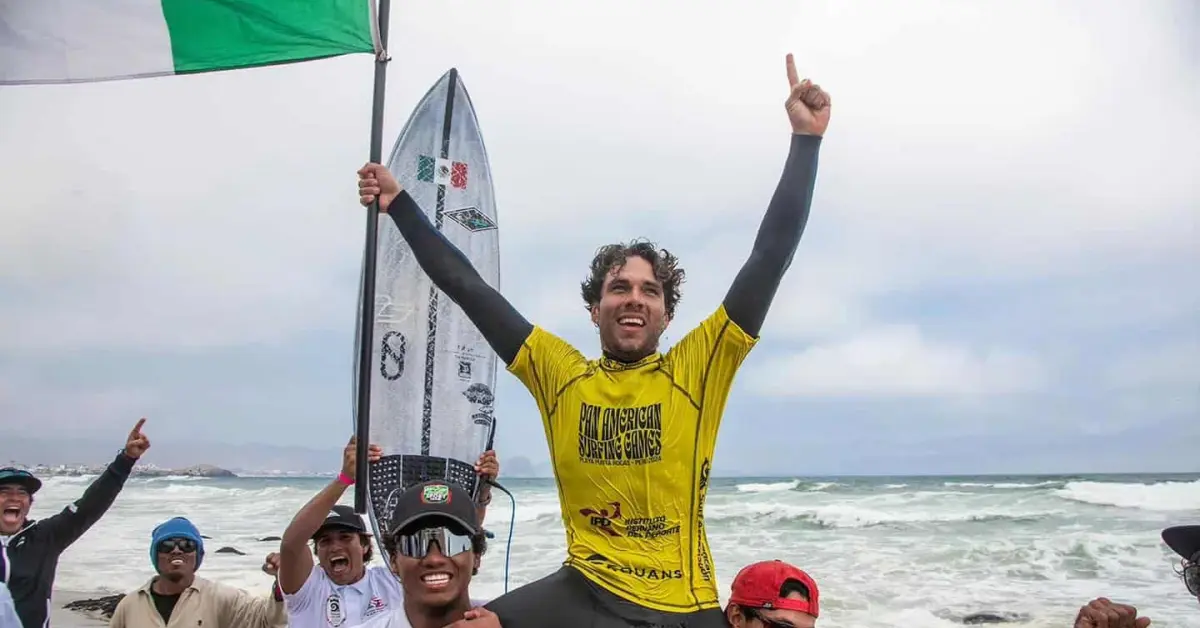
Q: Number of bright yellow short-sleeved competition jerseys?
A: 1